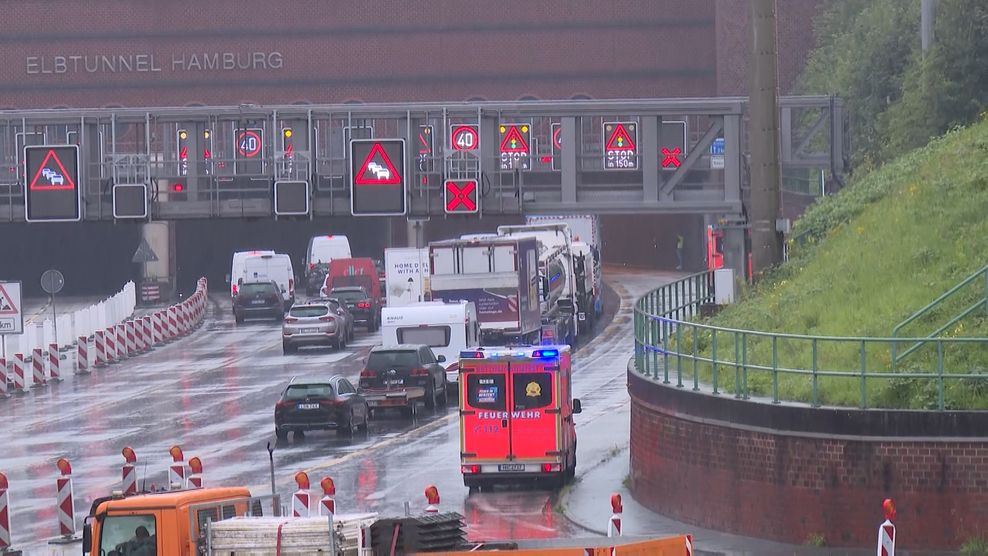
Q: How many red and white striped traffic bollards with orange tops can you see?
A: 10